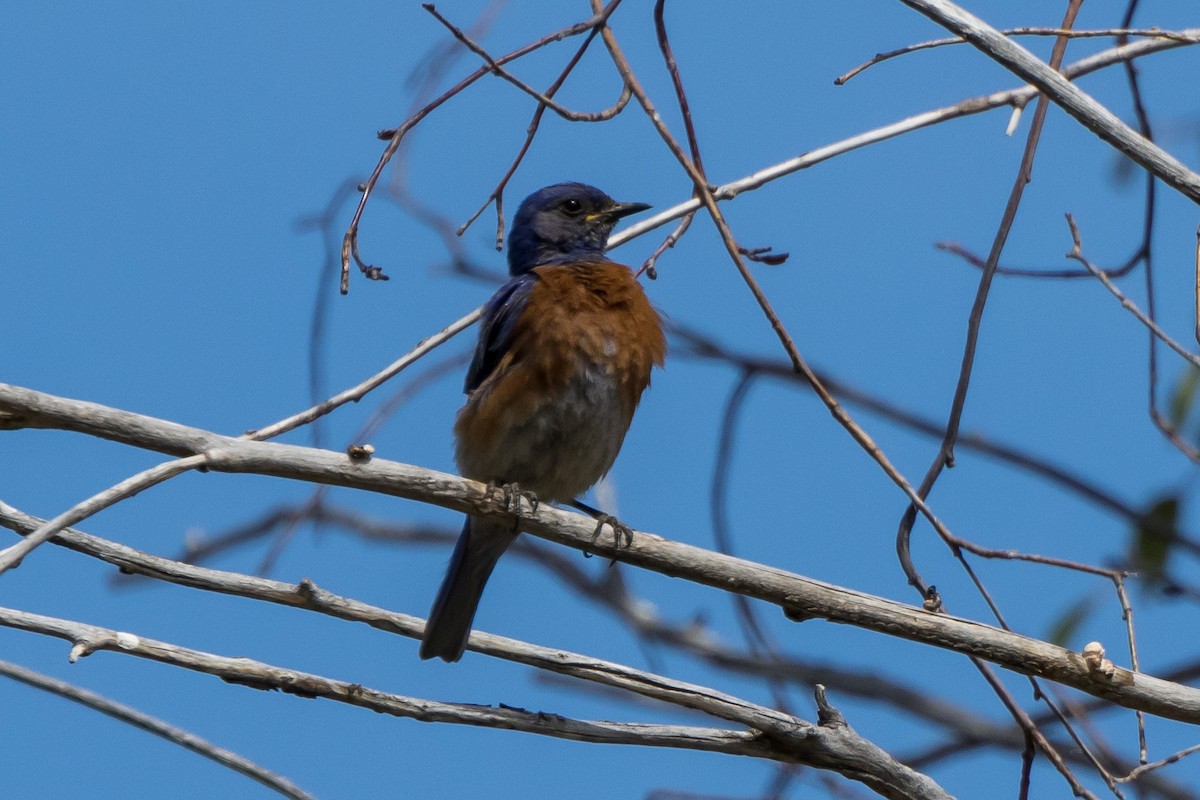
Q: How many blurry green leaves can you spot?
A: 3